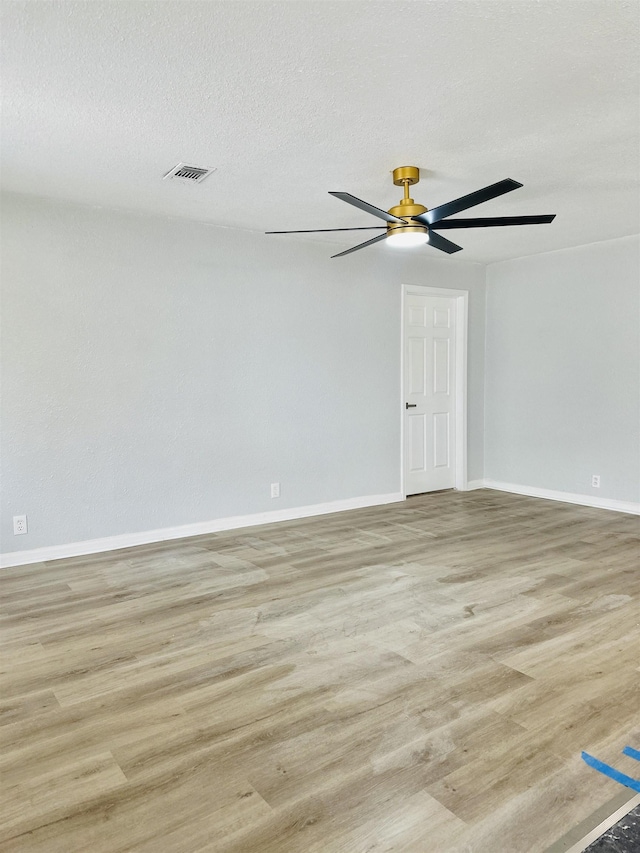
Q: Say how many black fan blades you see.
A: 6